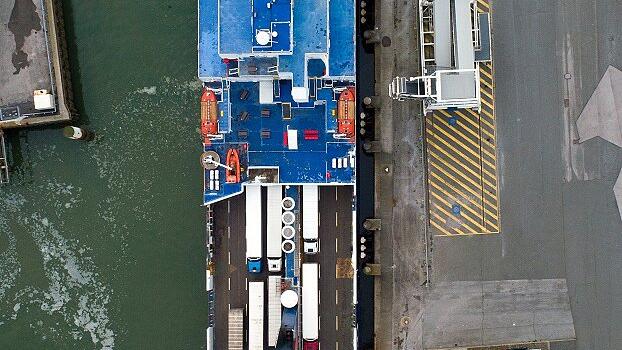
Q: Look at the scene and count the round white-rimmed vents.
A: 4